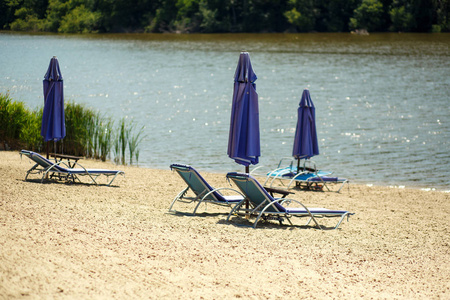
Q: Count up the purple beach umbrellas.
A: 3